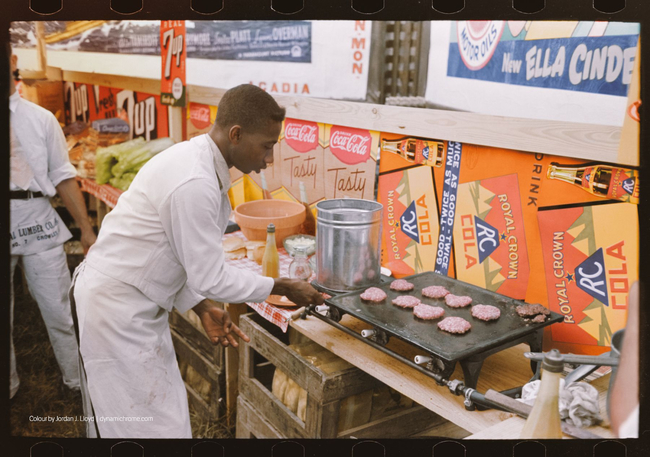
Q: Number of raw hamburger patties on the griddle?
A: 8